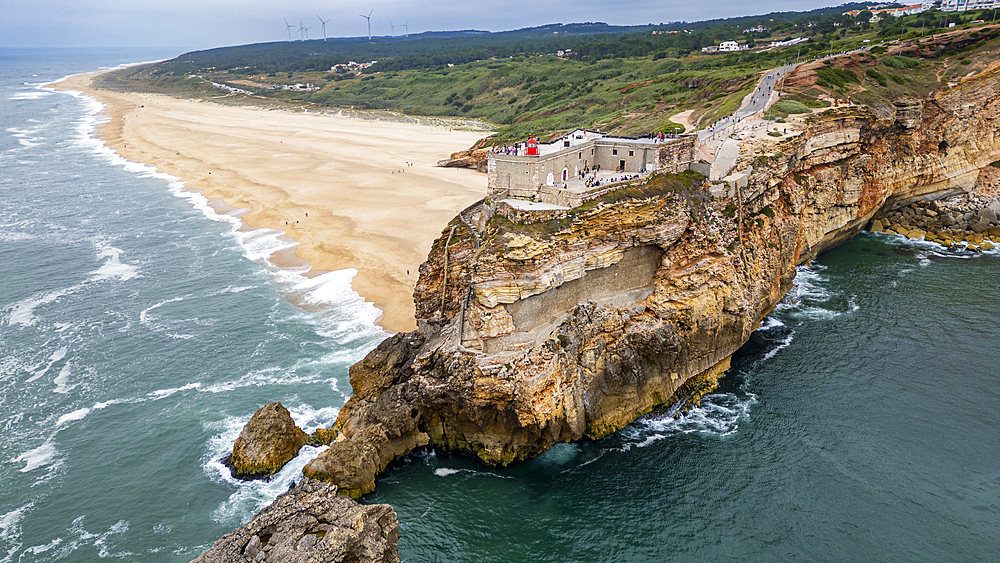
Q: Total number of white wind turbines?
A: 7